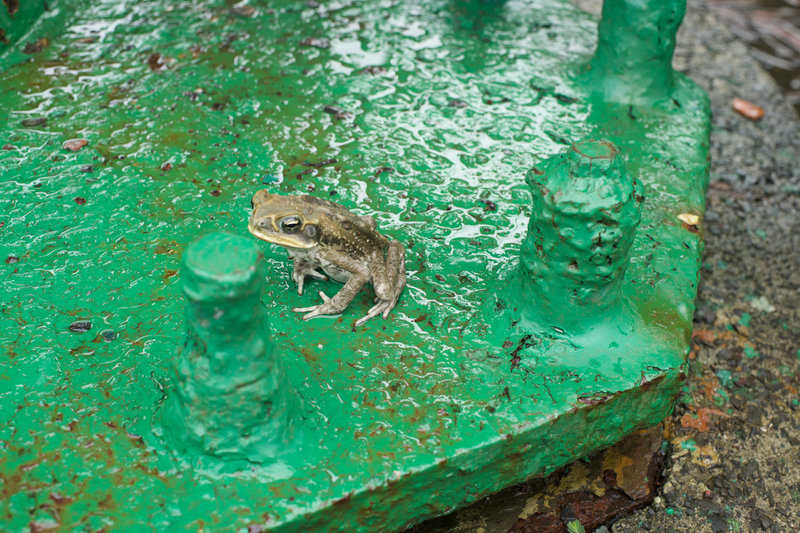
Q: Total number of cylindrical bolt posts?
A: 3